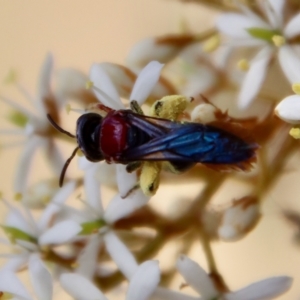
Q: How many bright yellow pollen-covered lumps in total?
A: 2